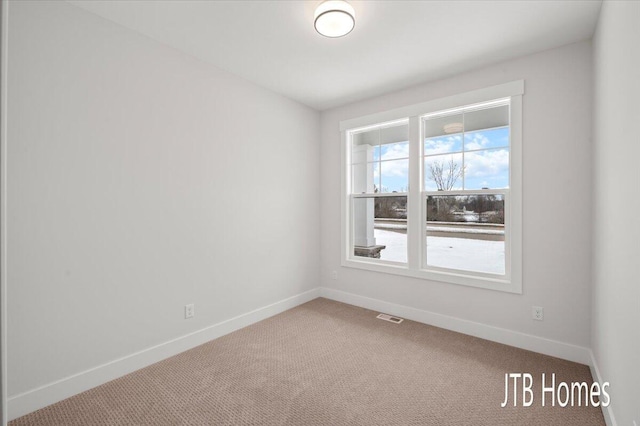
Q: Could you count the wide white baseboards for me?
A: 3